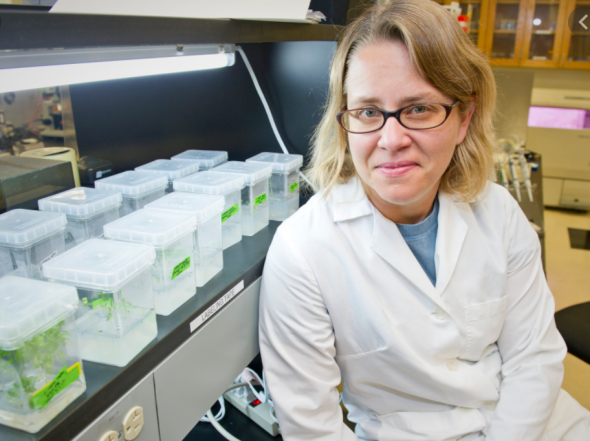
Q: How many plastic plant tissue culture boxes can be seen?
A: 12